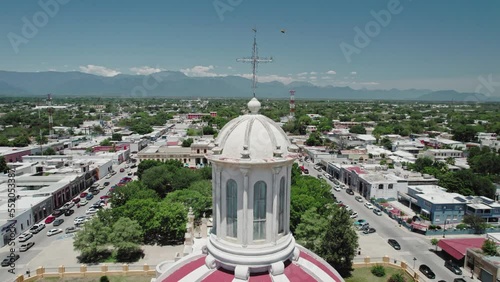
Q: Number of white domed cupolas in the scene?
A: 1